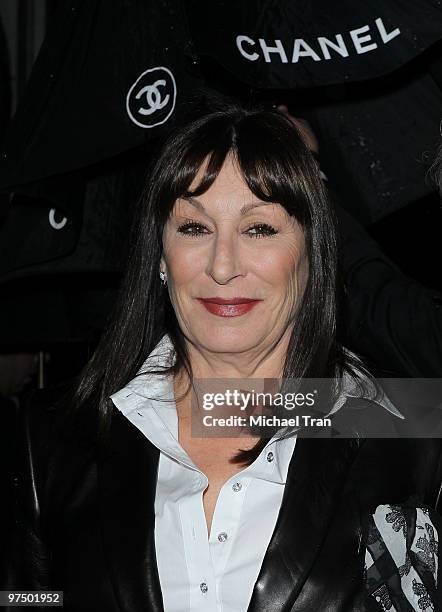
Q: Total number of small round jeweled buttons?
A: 4